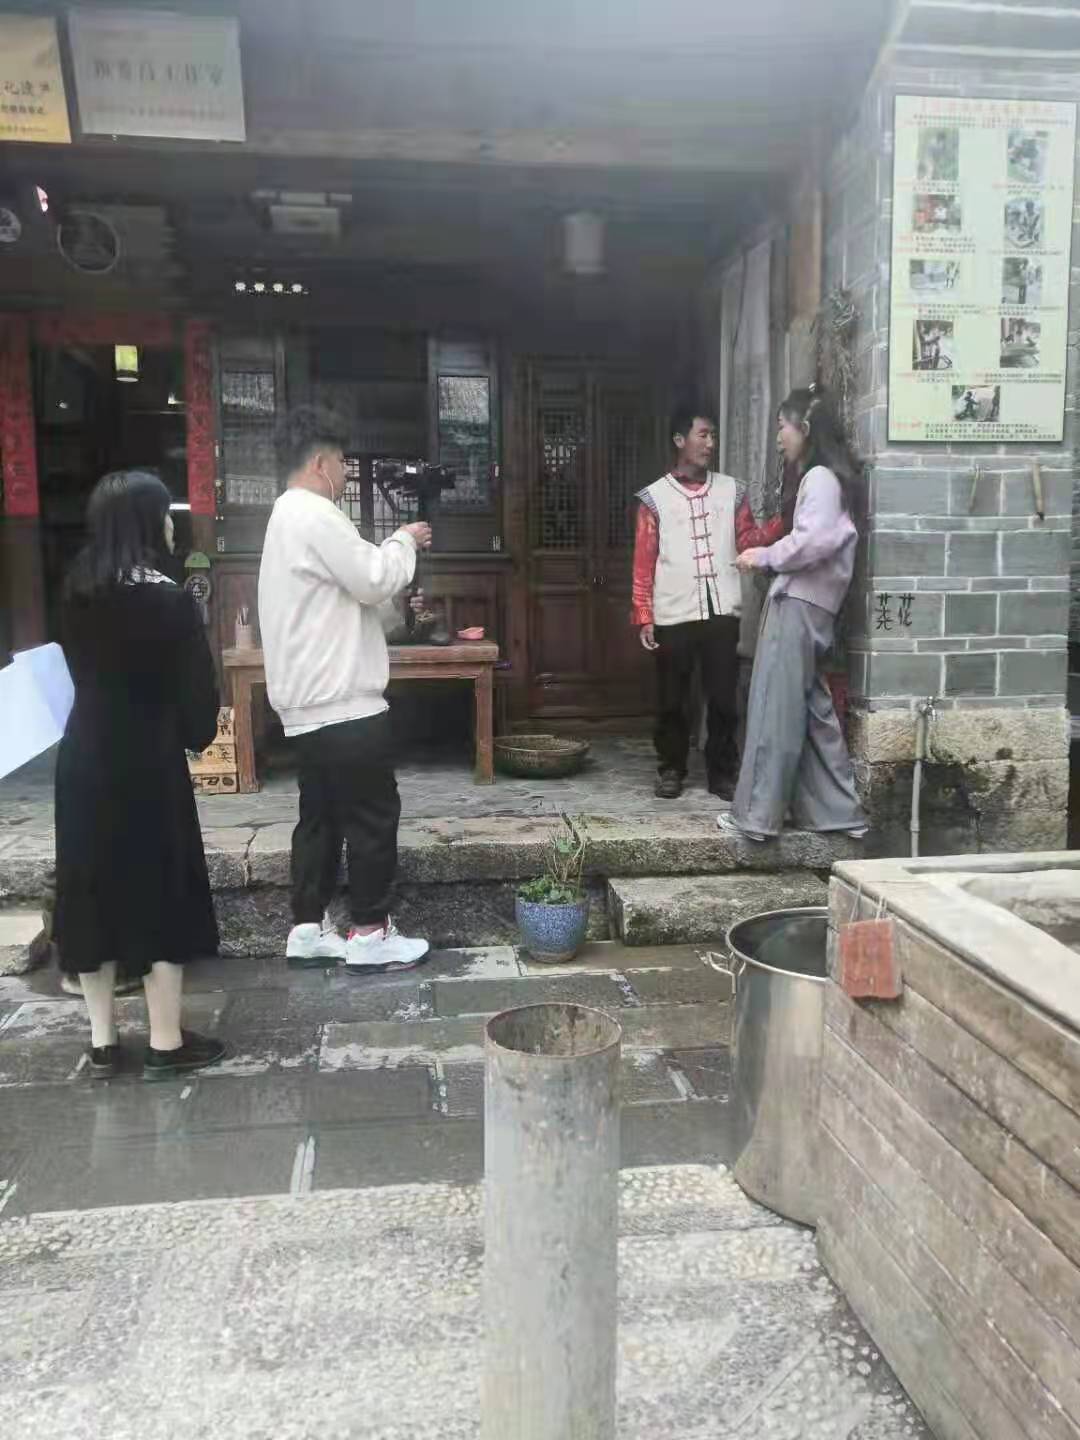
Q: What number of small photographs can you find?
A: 9